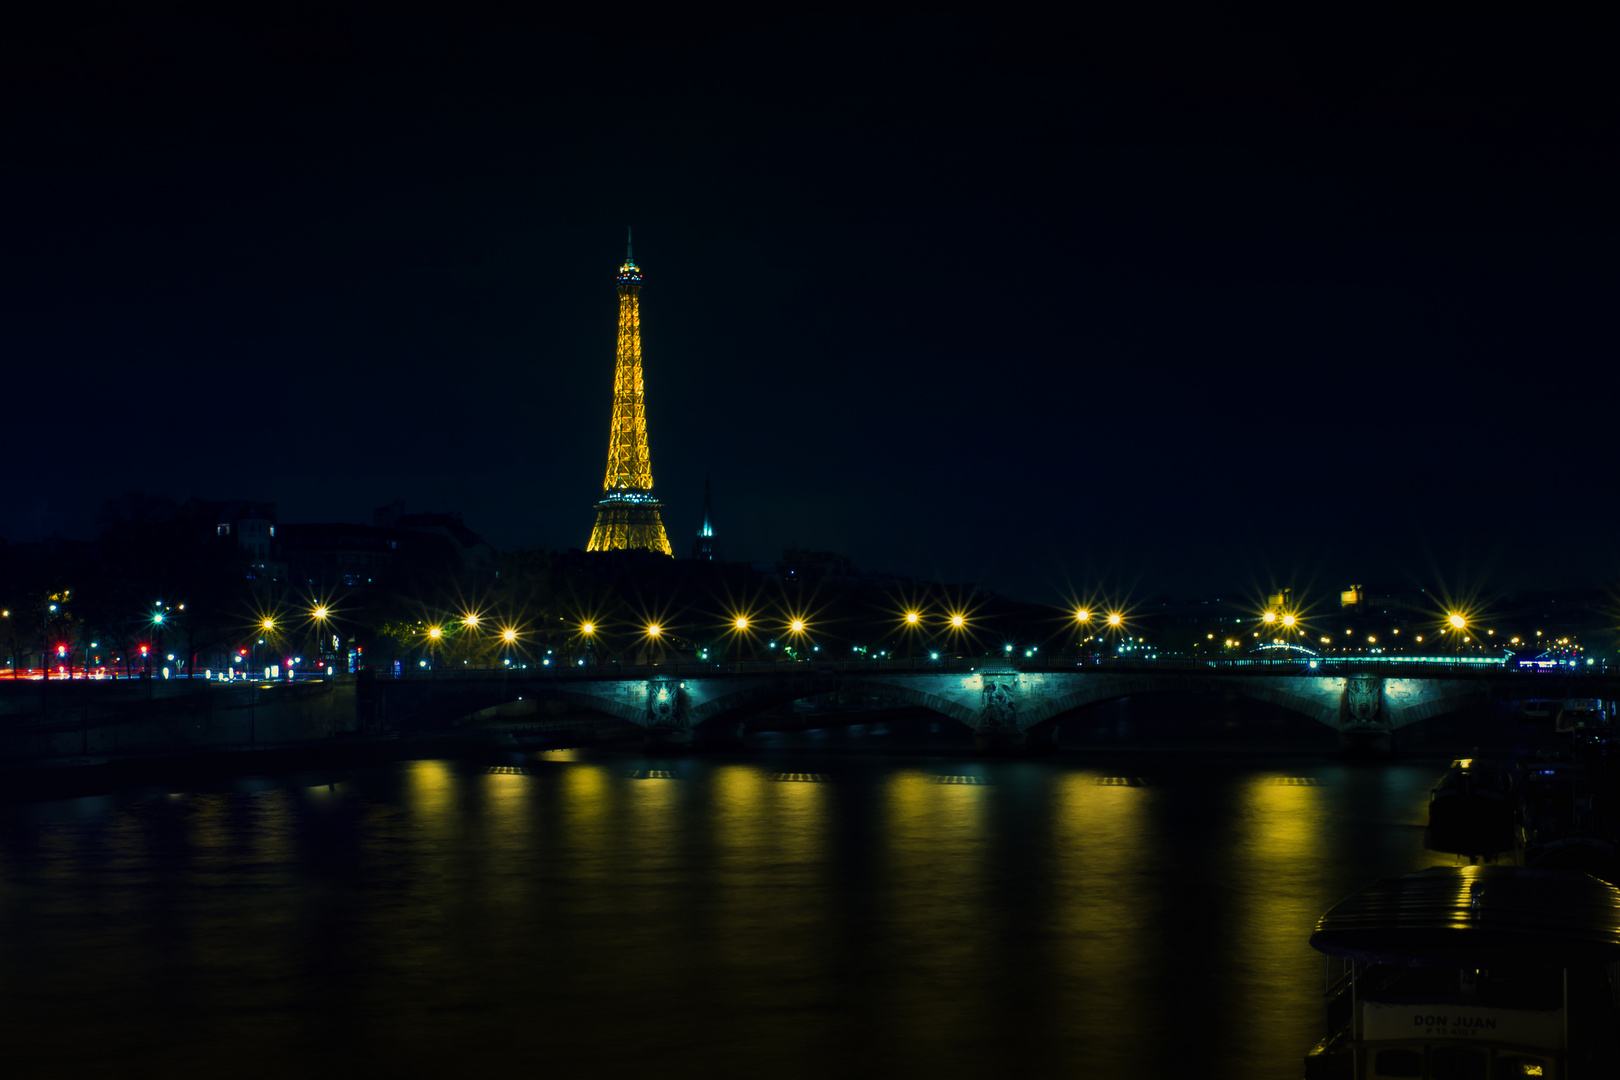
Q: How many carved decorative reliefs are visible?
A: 3